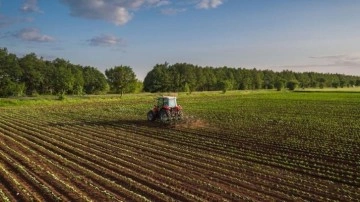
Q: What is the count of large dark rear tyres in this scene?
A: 2